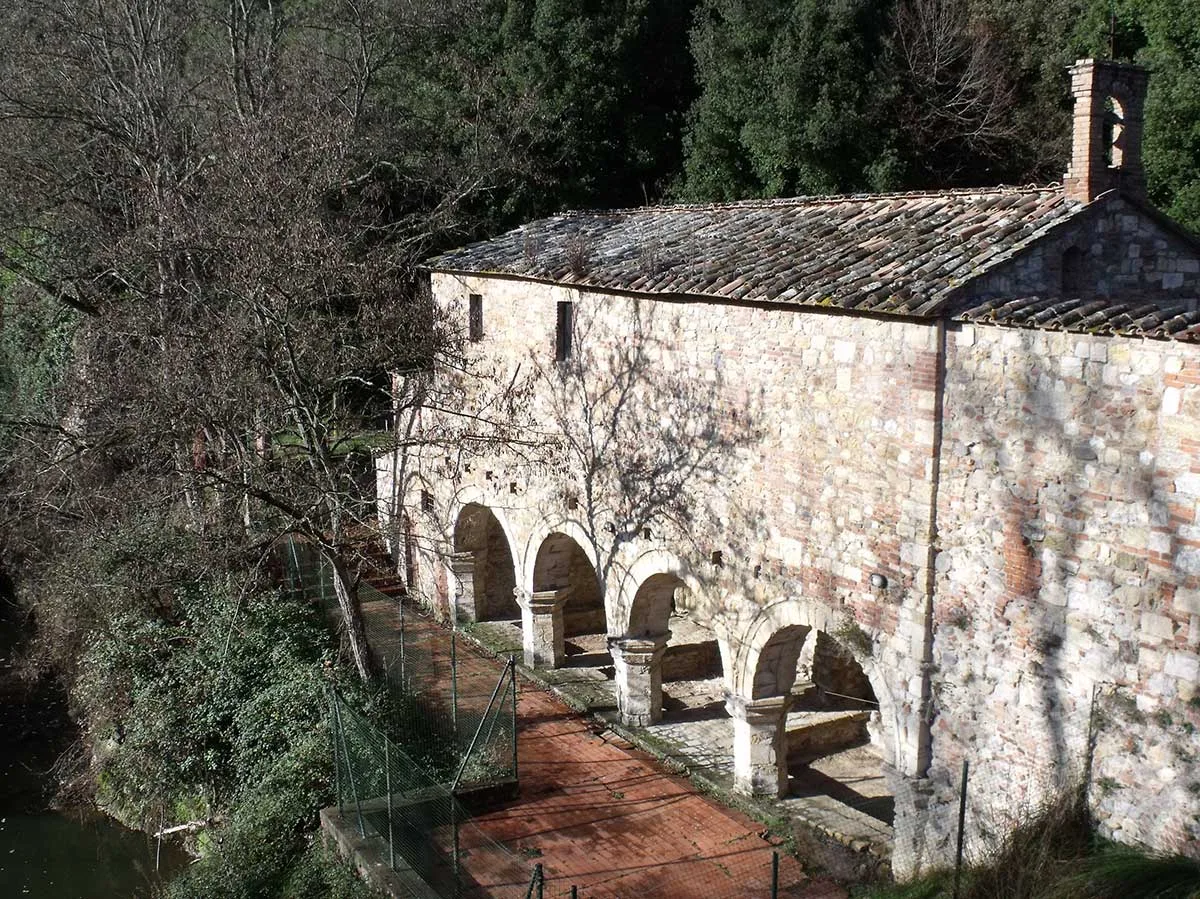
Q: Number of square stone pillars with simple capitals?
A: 4